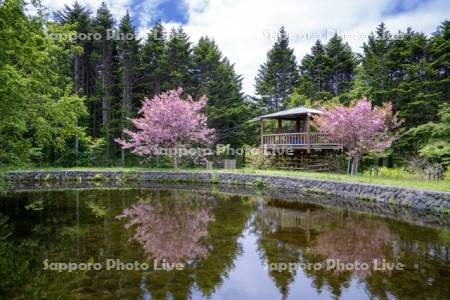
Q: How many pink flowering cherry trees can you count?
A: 2